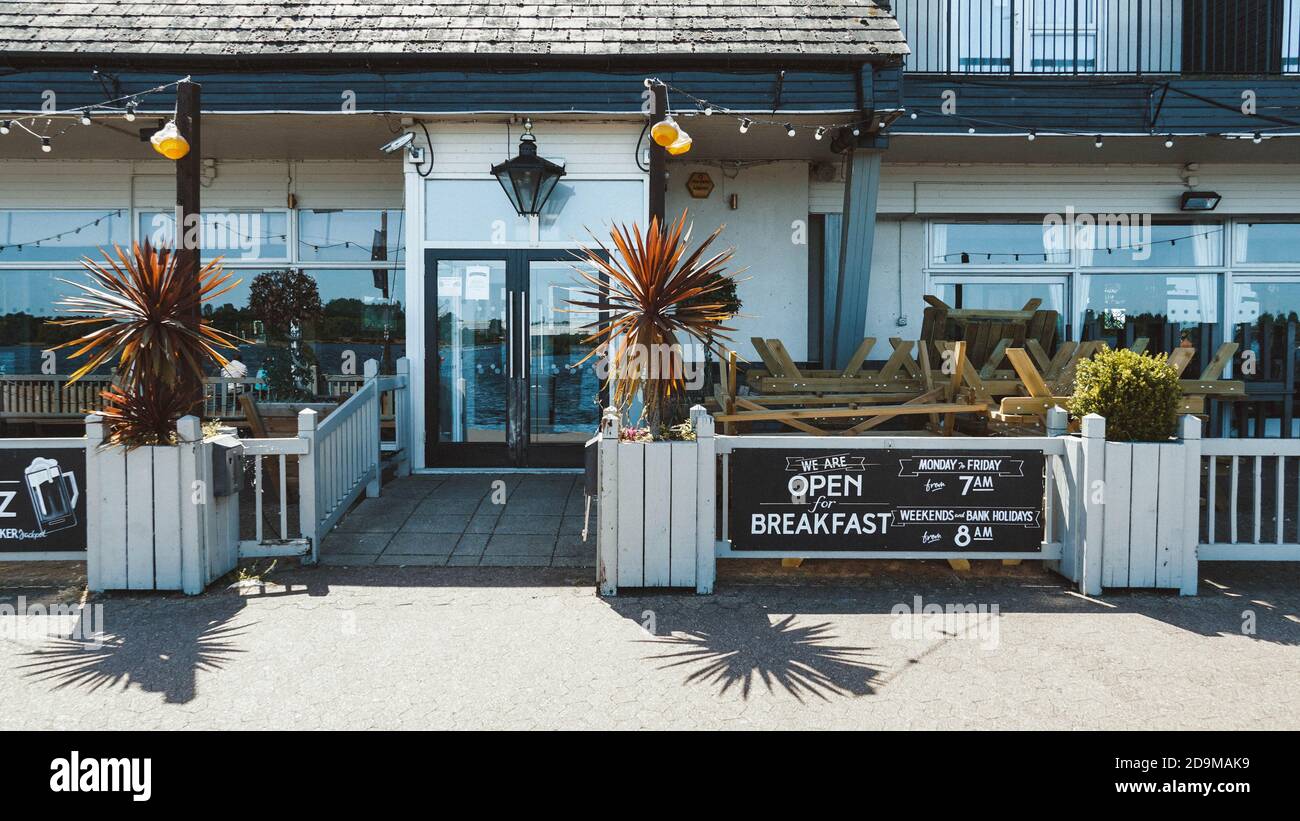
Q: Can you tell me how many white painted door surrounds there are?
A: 1